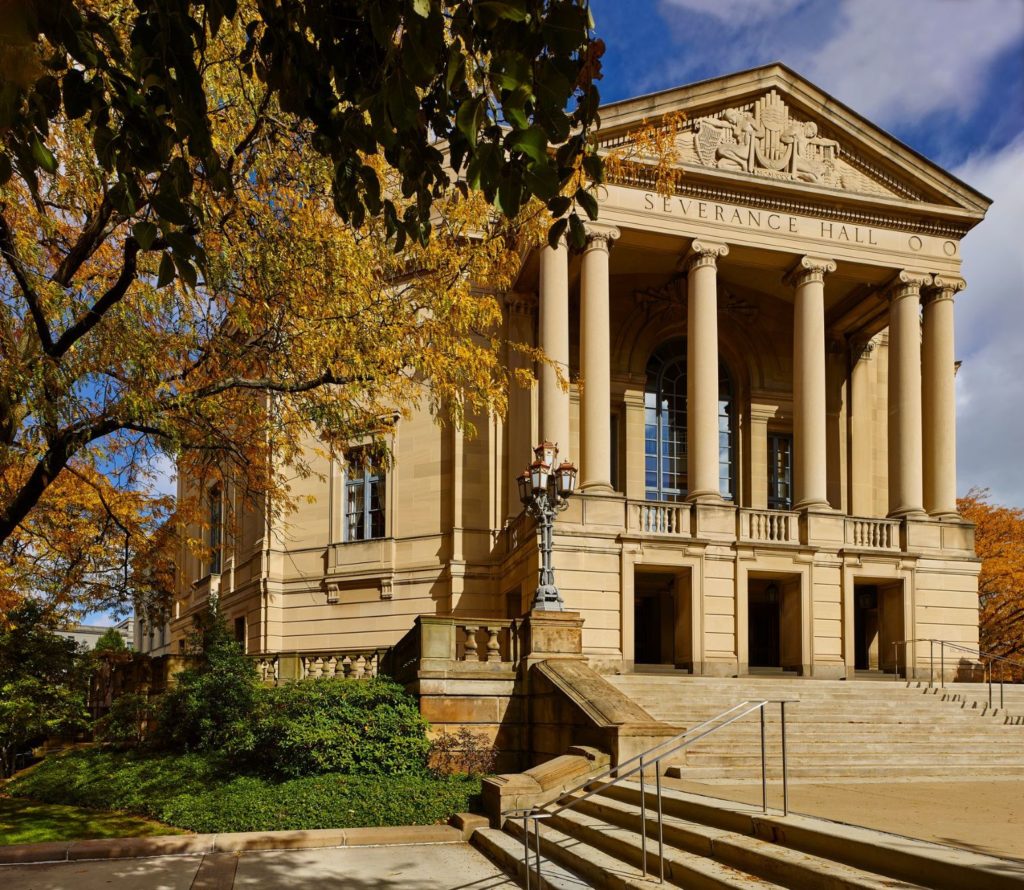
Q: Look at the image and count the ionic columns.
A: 6